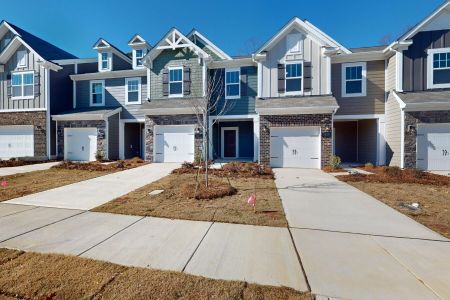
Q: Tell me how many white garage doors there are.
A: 5